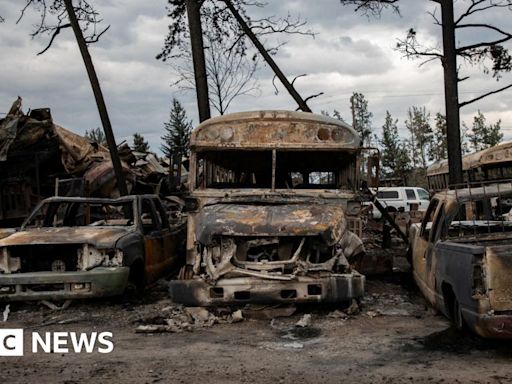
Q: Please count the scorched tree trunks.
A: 4